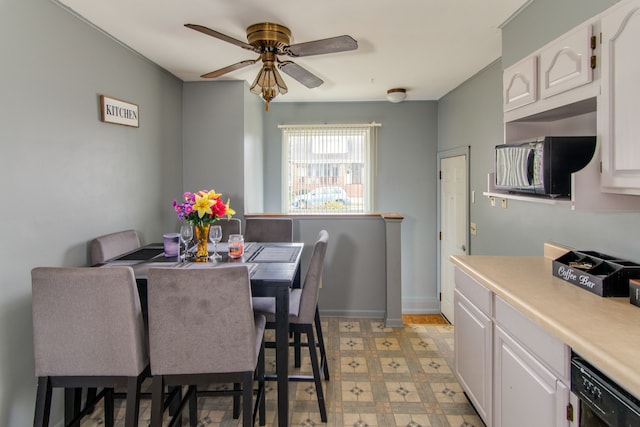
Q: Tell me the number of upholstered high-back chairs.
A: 6